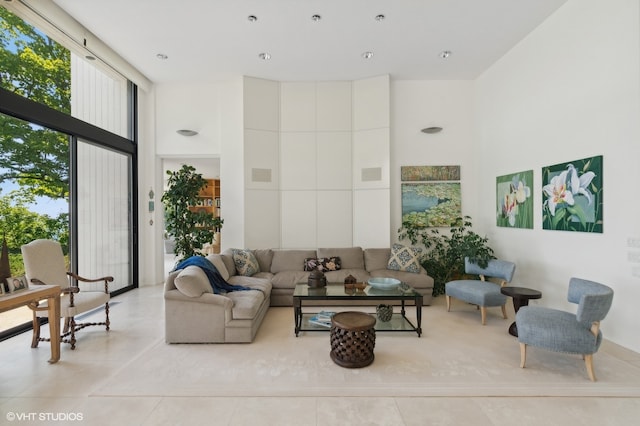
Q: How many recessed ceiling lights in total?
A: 7